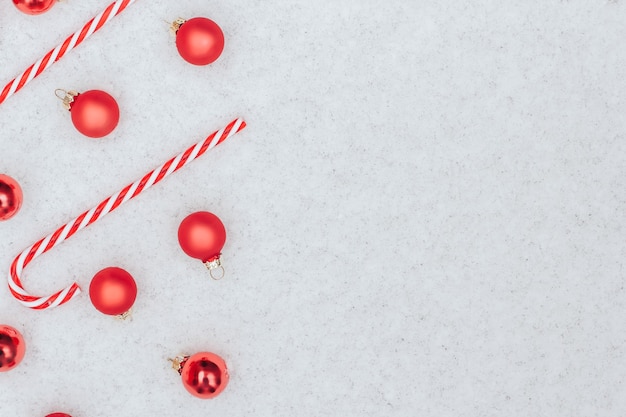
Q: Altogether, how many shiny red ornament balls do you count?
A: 4